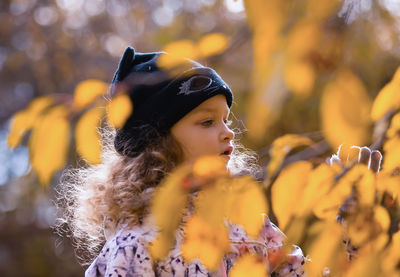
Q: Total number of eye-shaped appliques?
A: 1